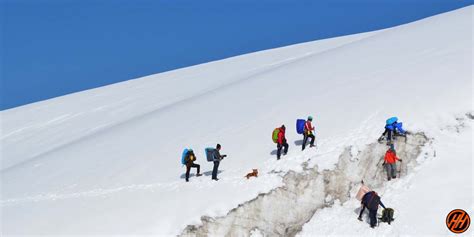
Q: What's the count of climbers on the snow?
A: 7